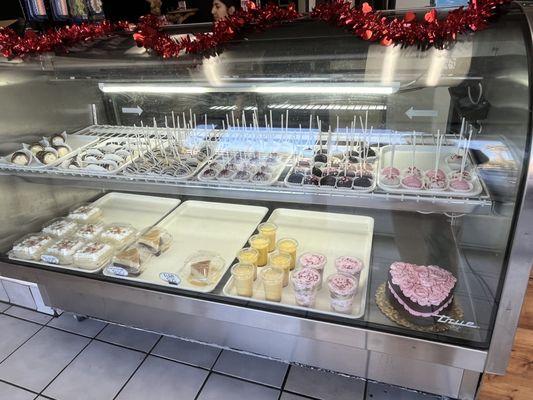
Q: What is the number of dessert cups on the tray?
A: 11